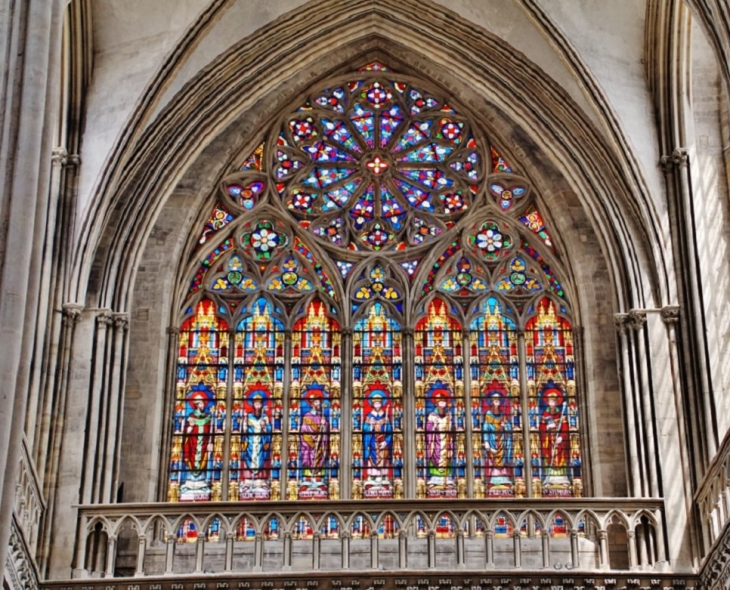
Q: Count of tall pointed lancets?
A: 7